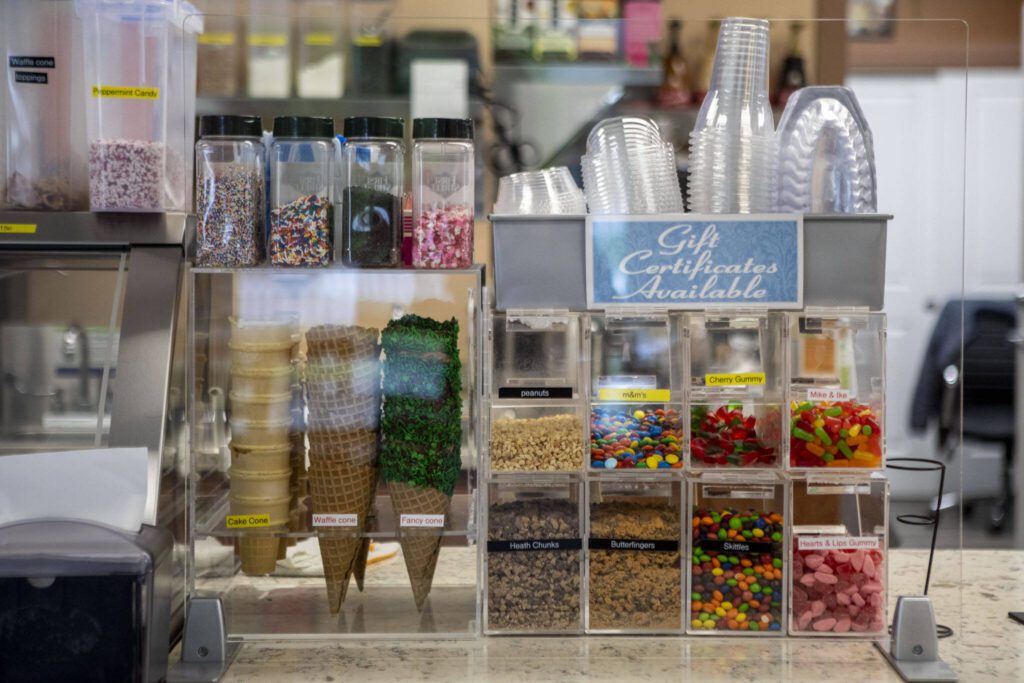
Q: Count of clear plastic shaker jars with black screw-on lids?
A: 4